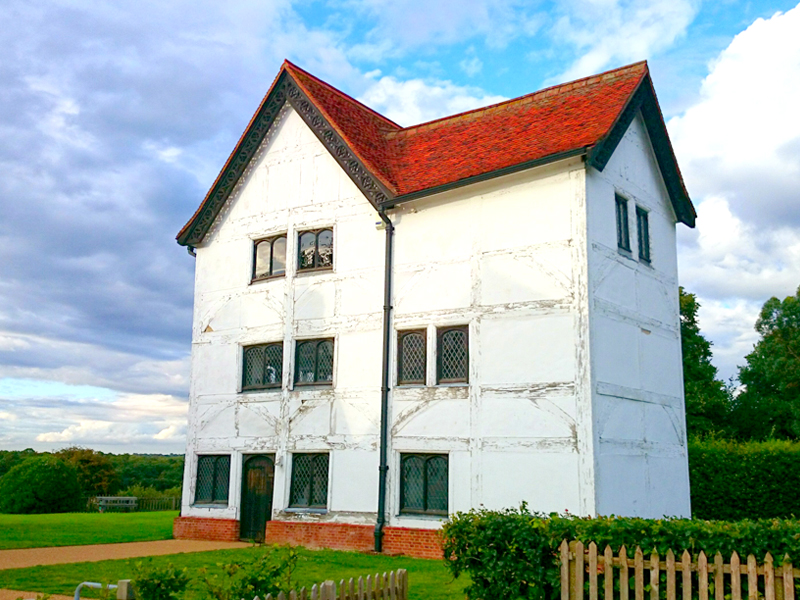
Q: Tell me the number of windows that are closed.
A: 11